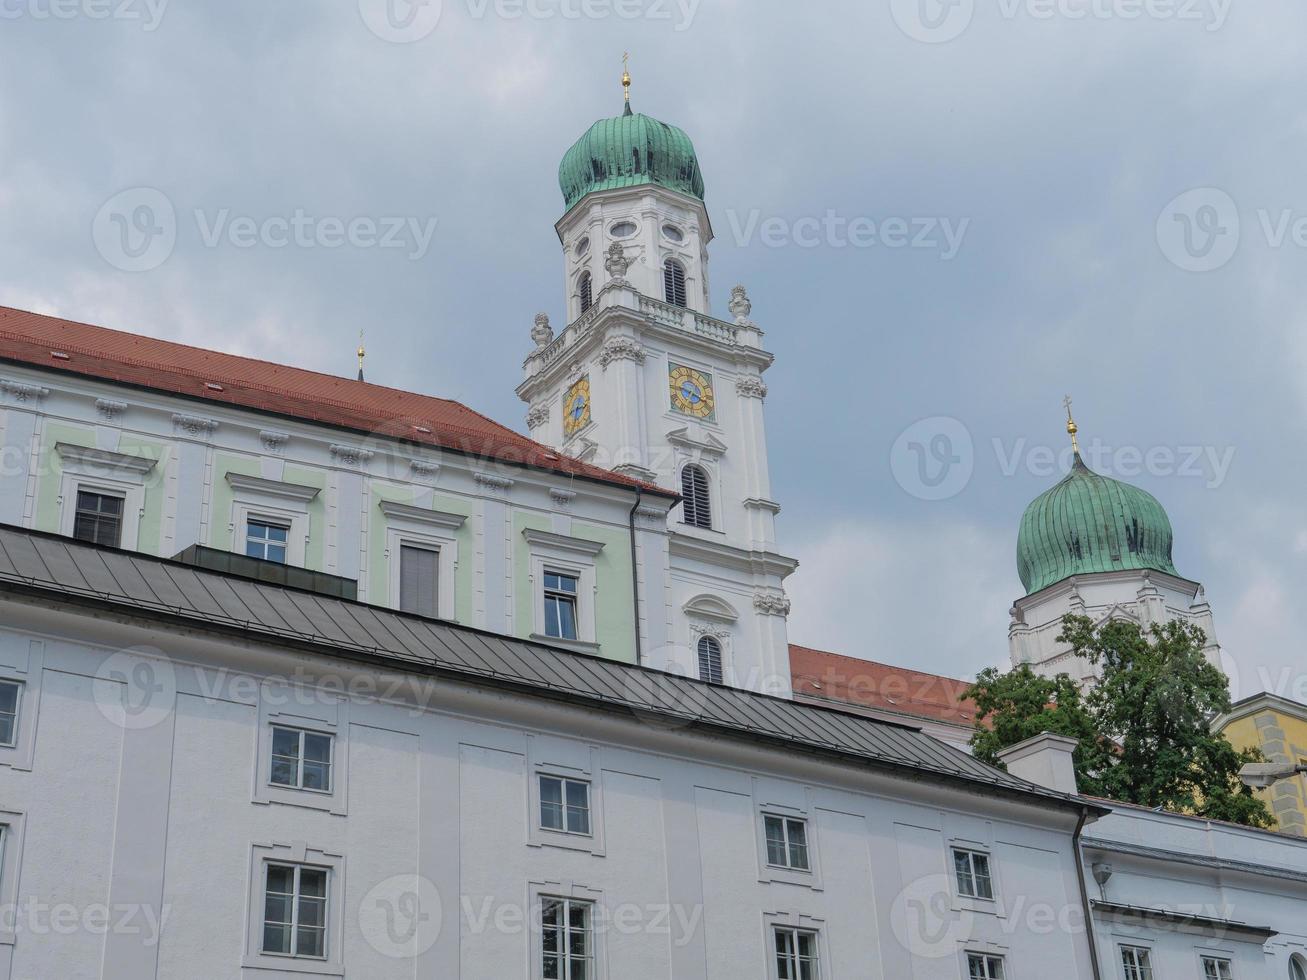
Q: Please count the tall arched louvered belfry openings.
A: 4